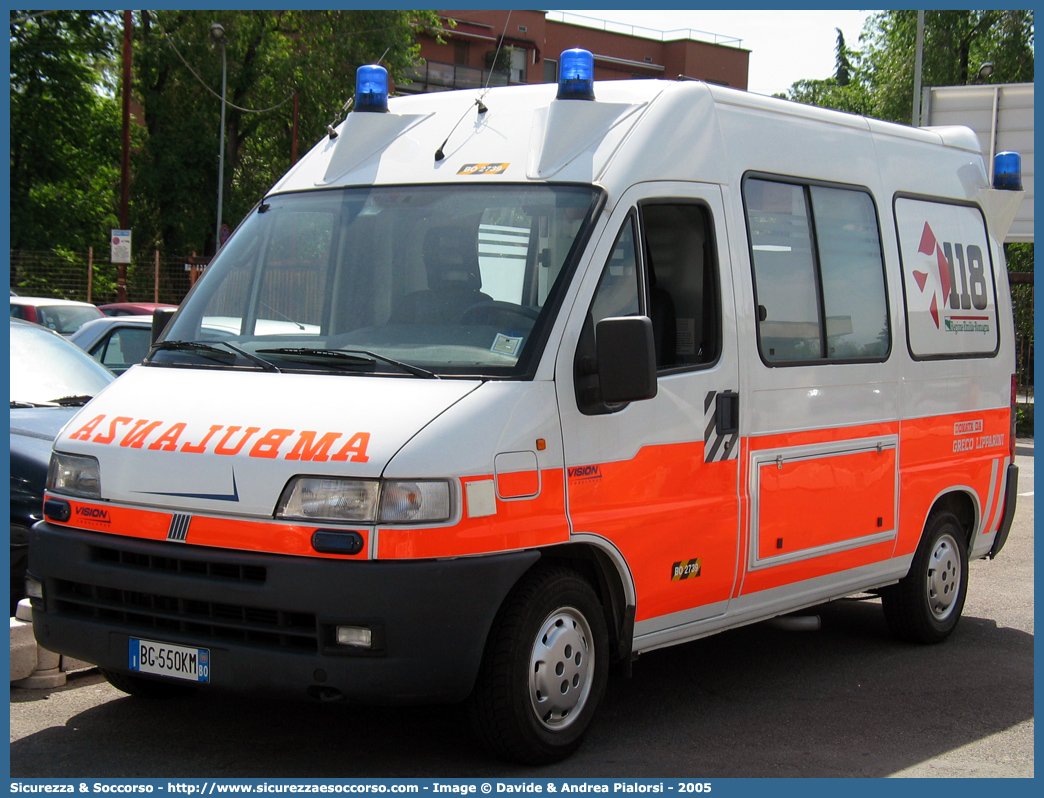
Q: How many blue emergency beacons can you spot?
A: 3